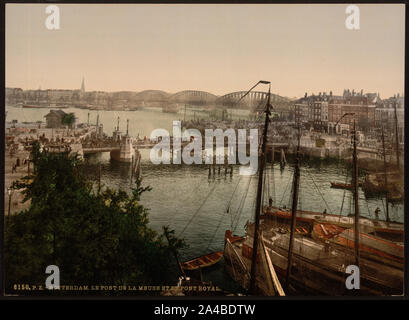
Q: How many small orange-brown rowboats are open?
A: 1